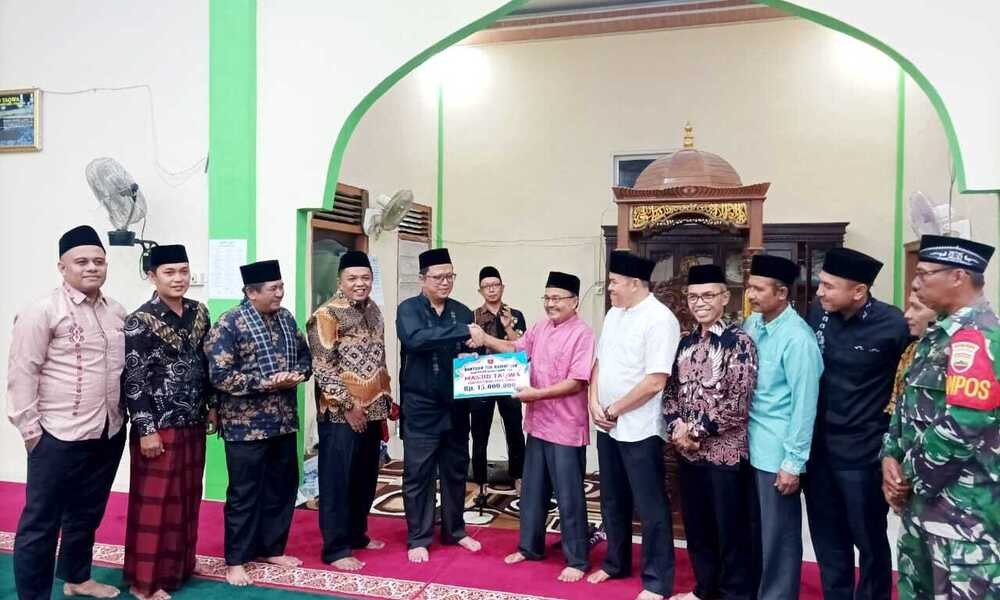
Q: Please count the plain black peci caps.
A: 11